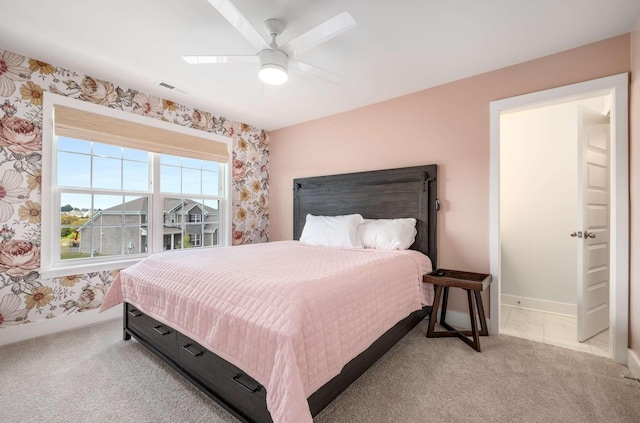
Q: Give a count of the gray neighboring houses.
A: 1